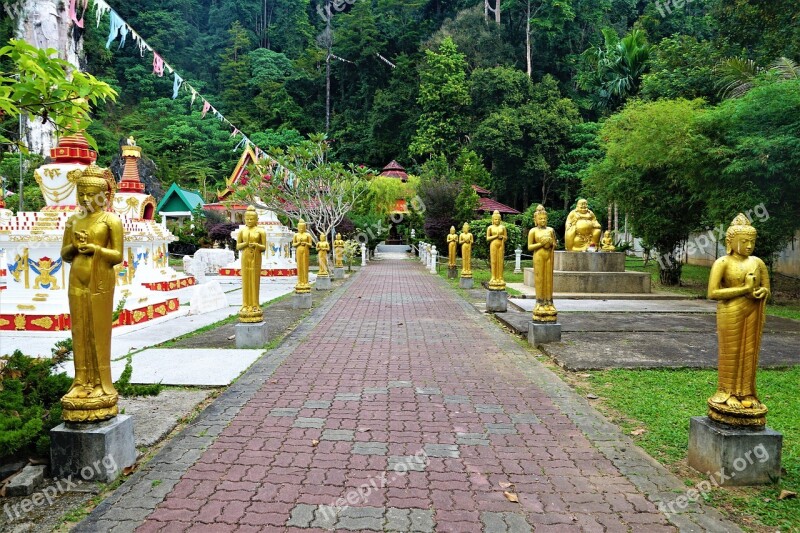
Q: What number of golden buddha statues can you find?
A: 12